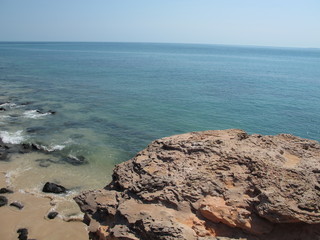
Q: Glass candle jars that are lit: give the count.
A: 0